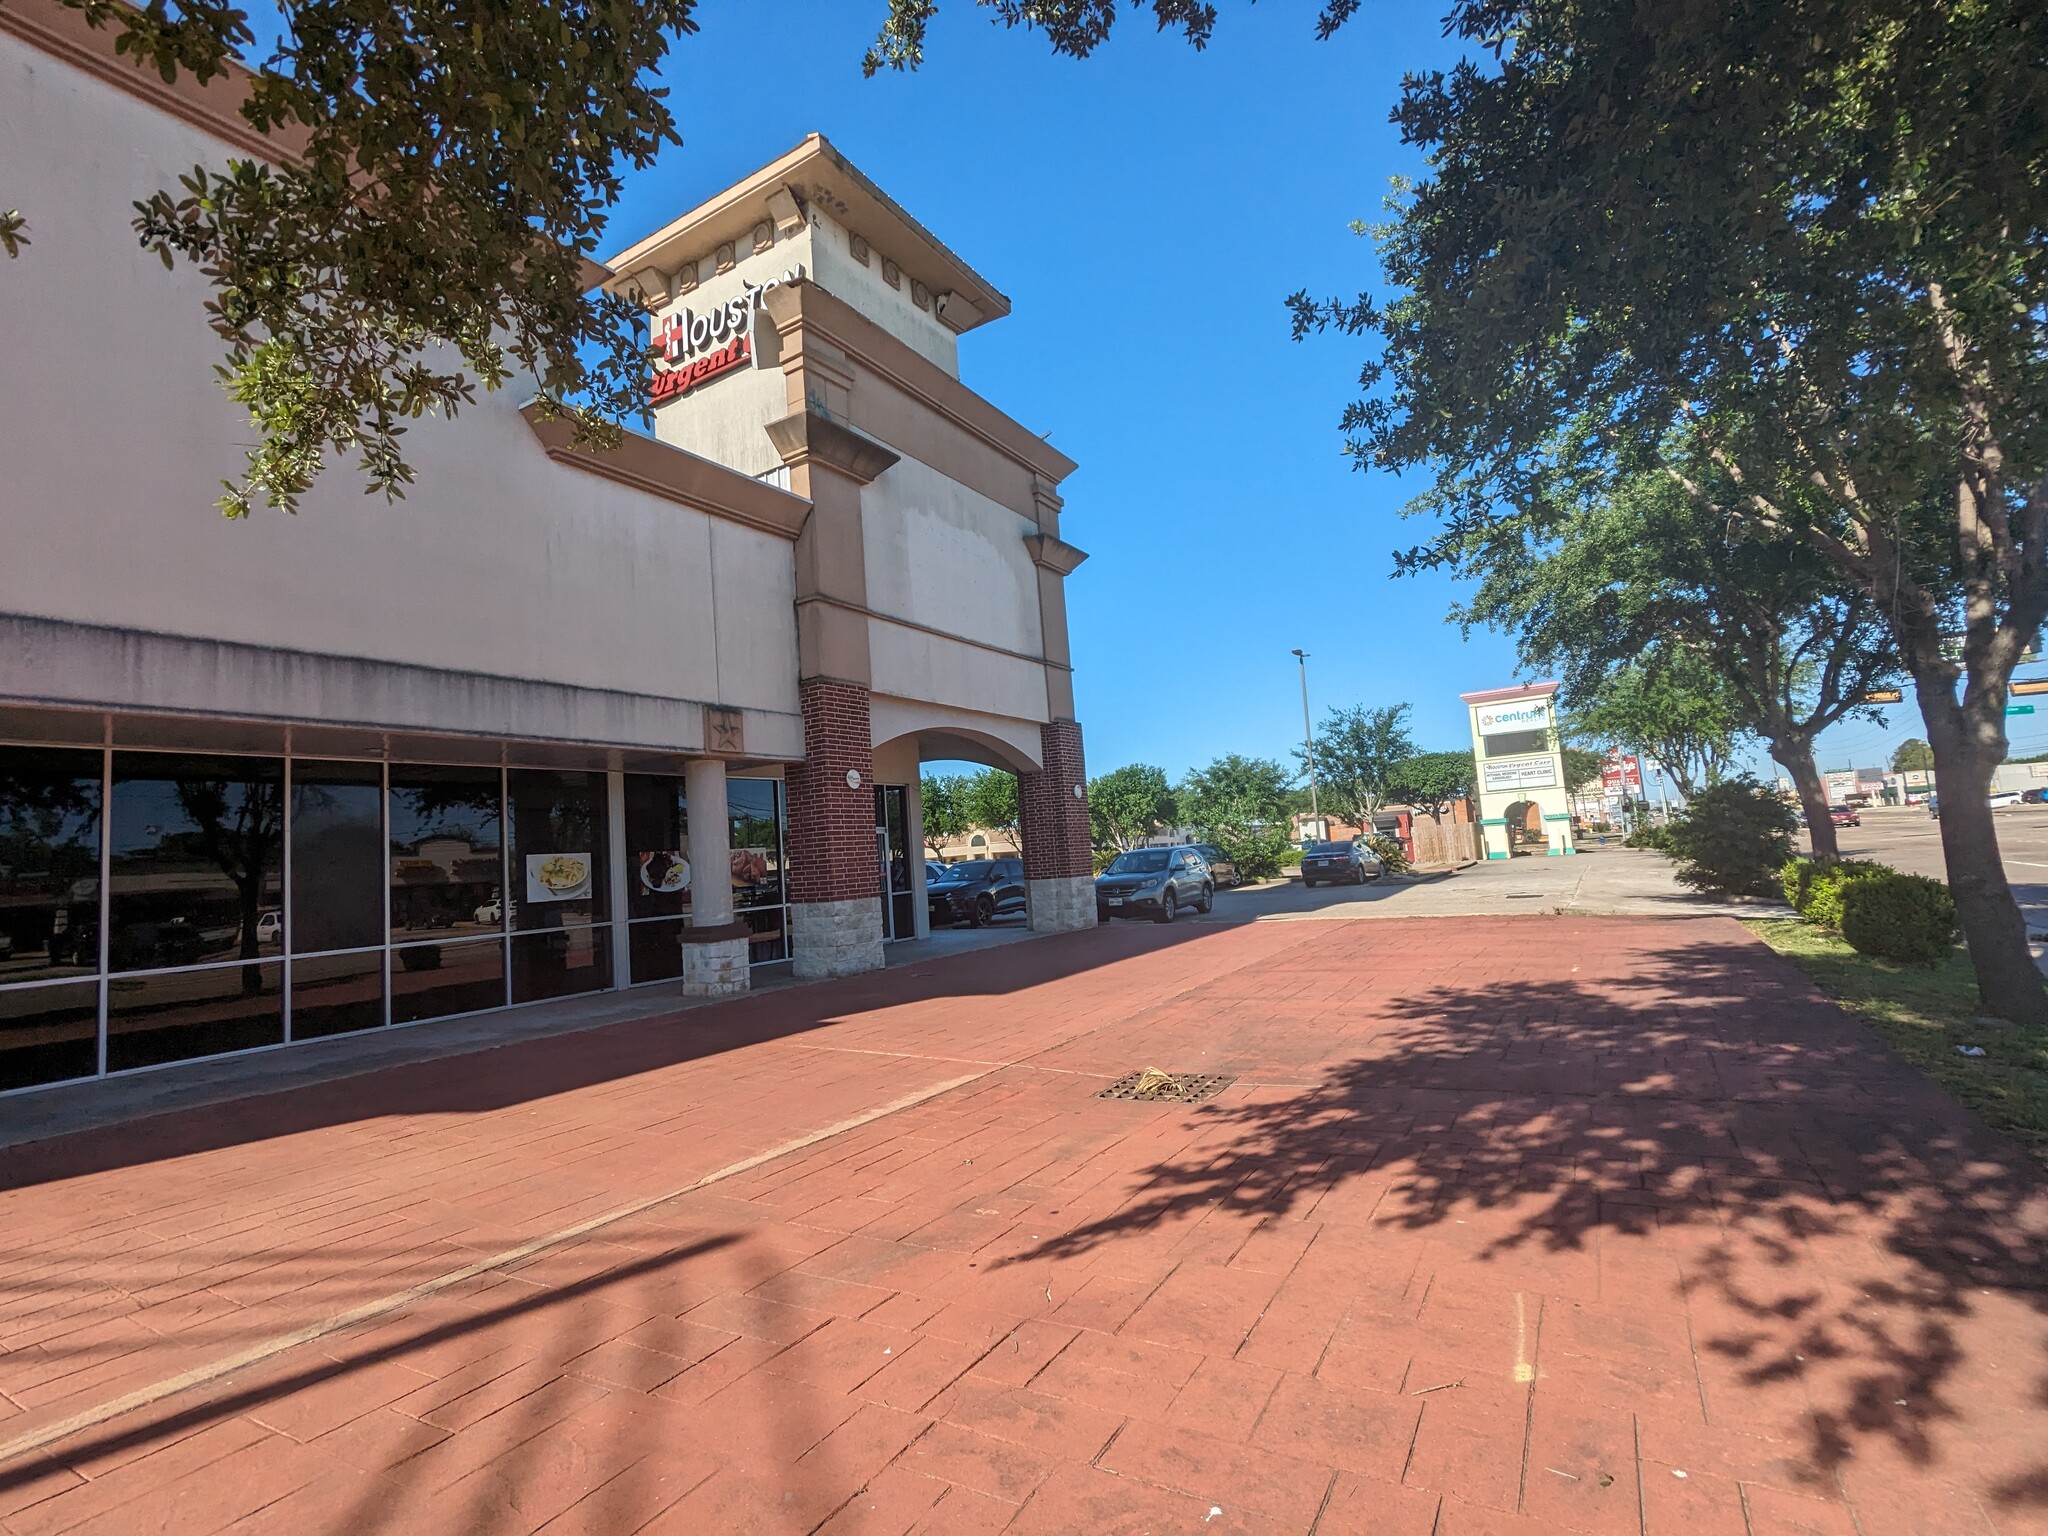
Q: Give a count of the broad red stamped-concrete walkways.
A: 1